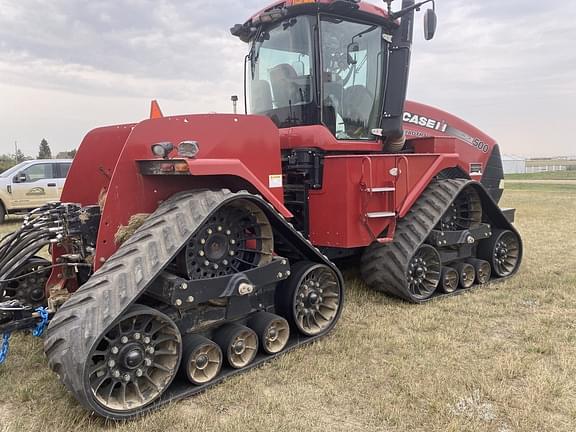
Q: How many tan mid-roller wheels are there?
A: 6